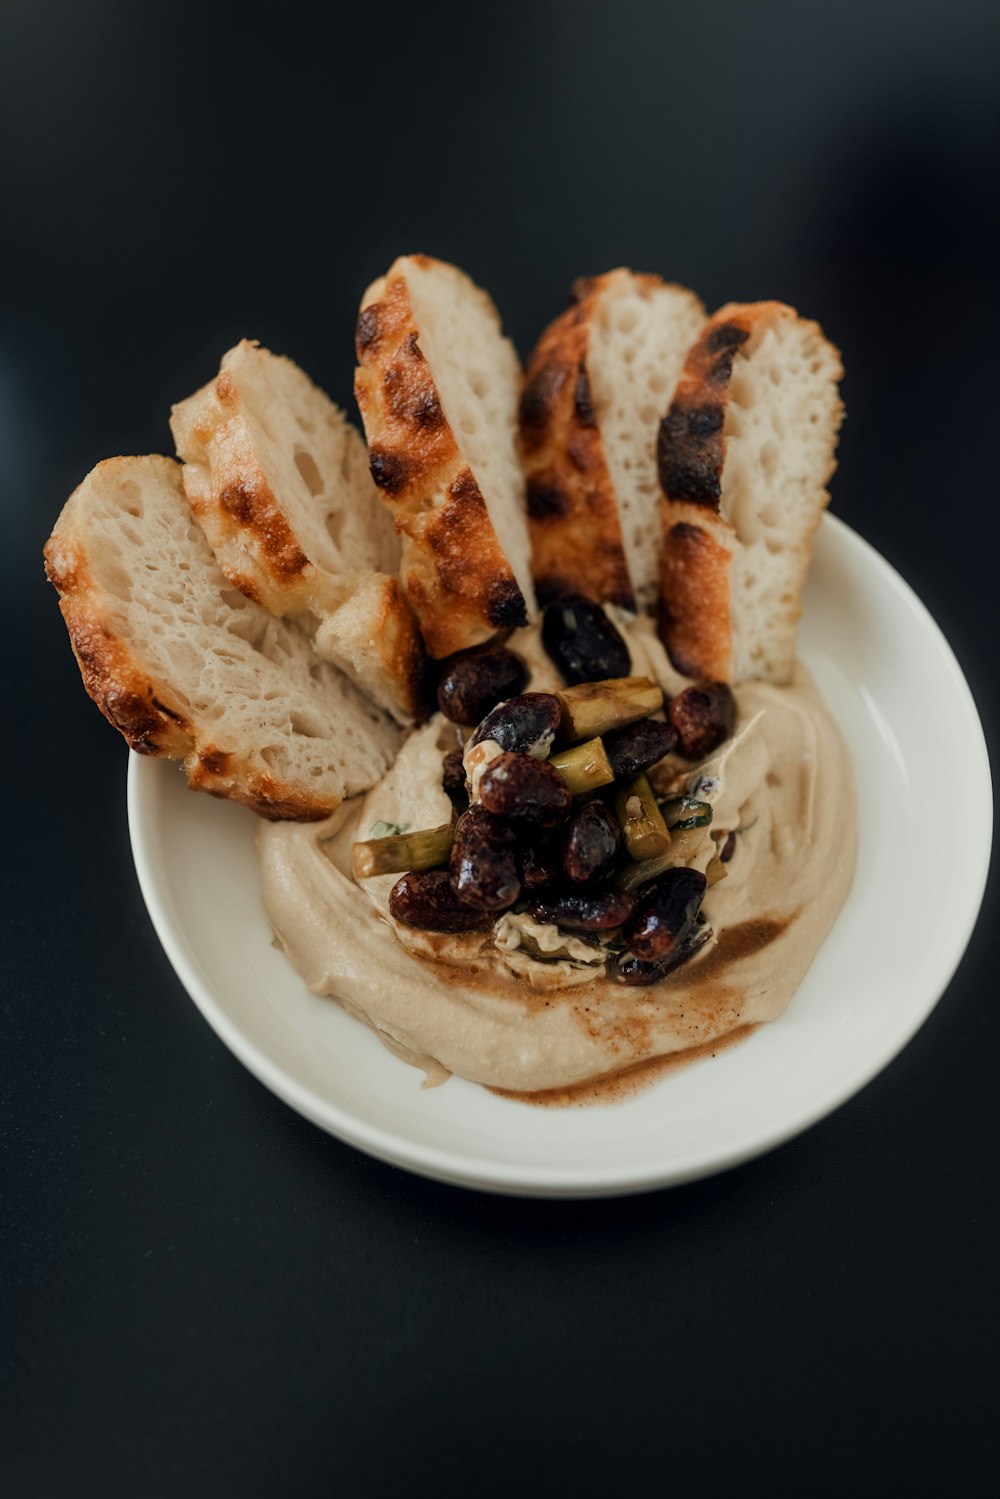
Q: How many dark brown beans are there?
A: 14